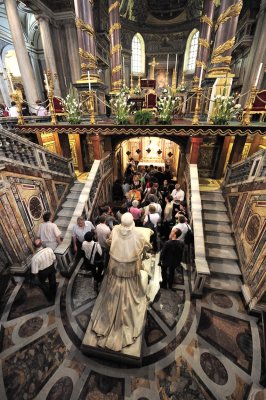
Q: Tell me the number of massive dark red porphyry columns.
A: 4